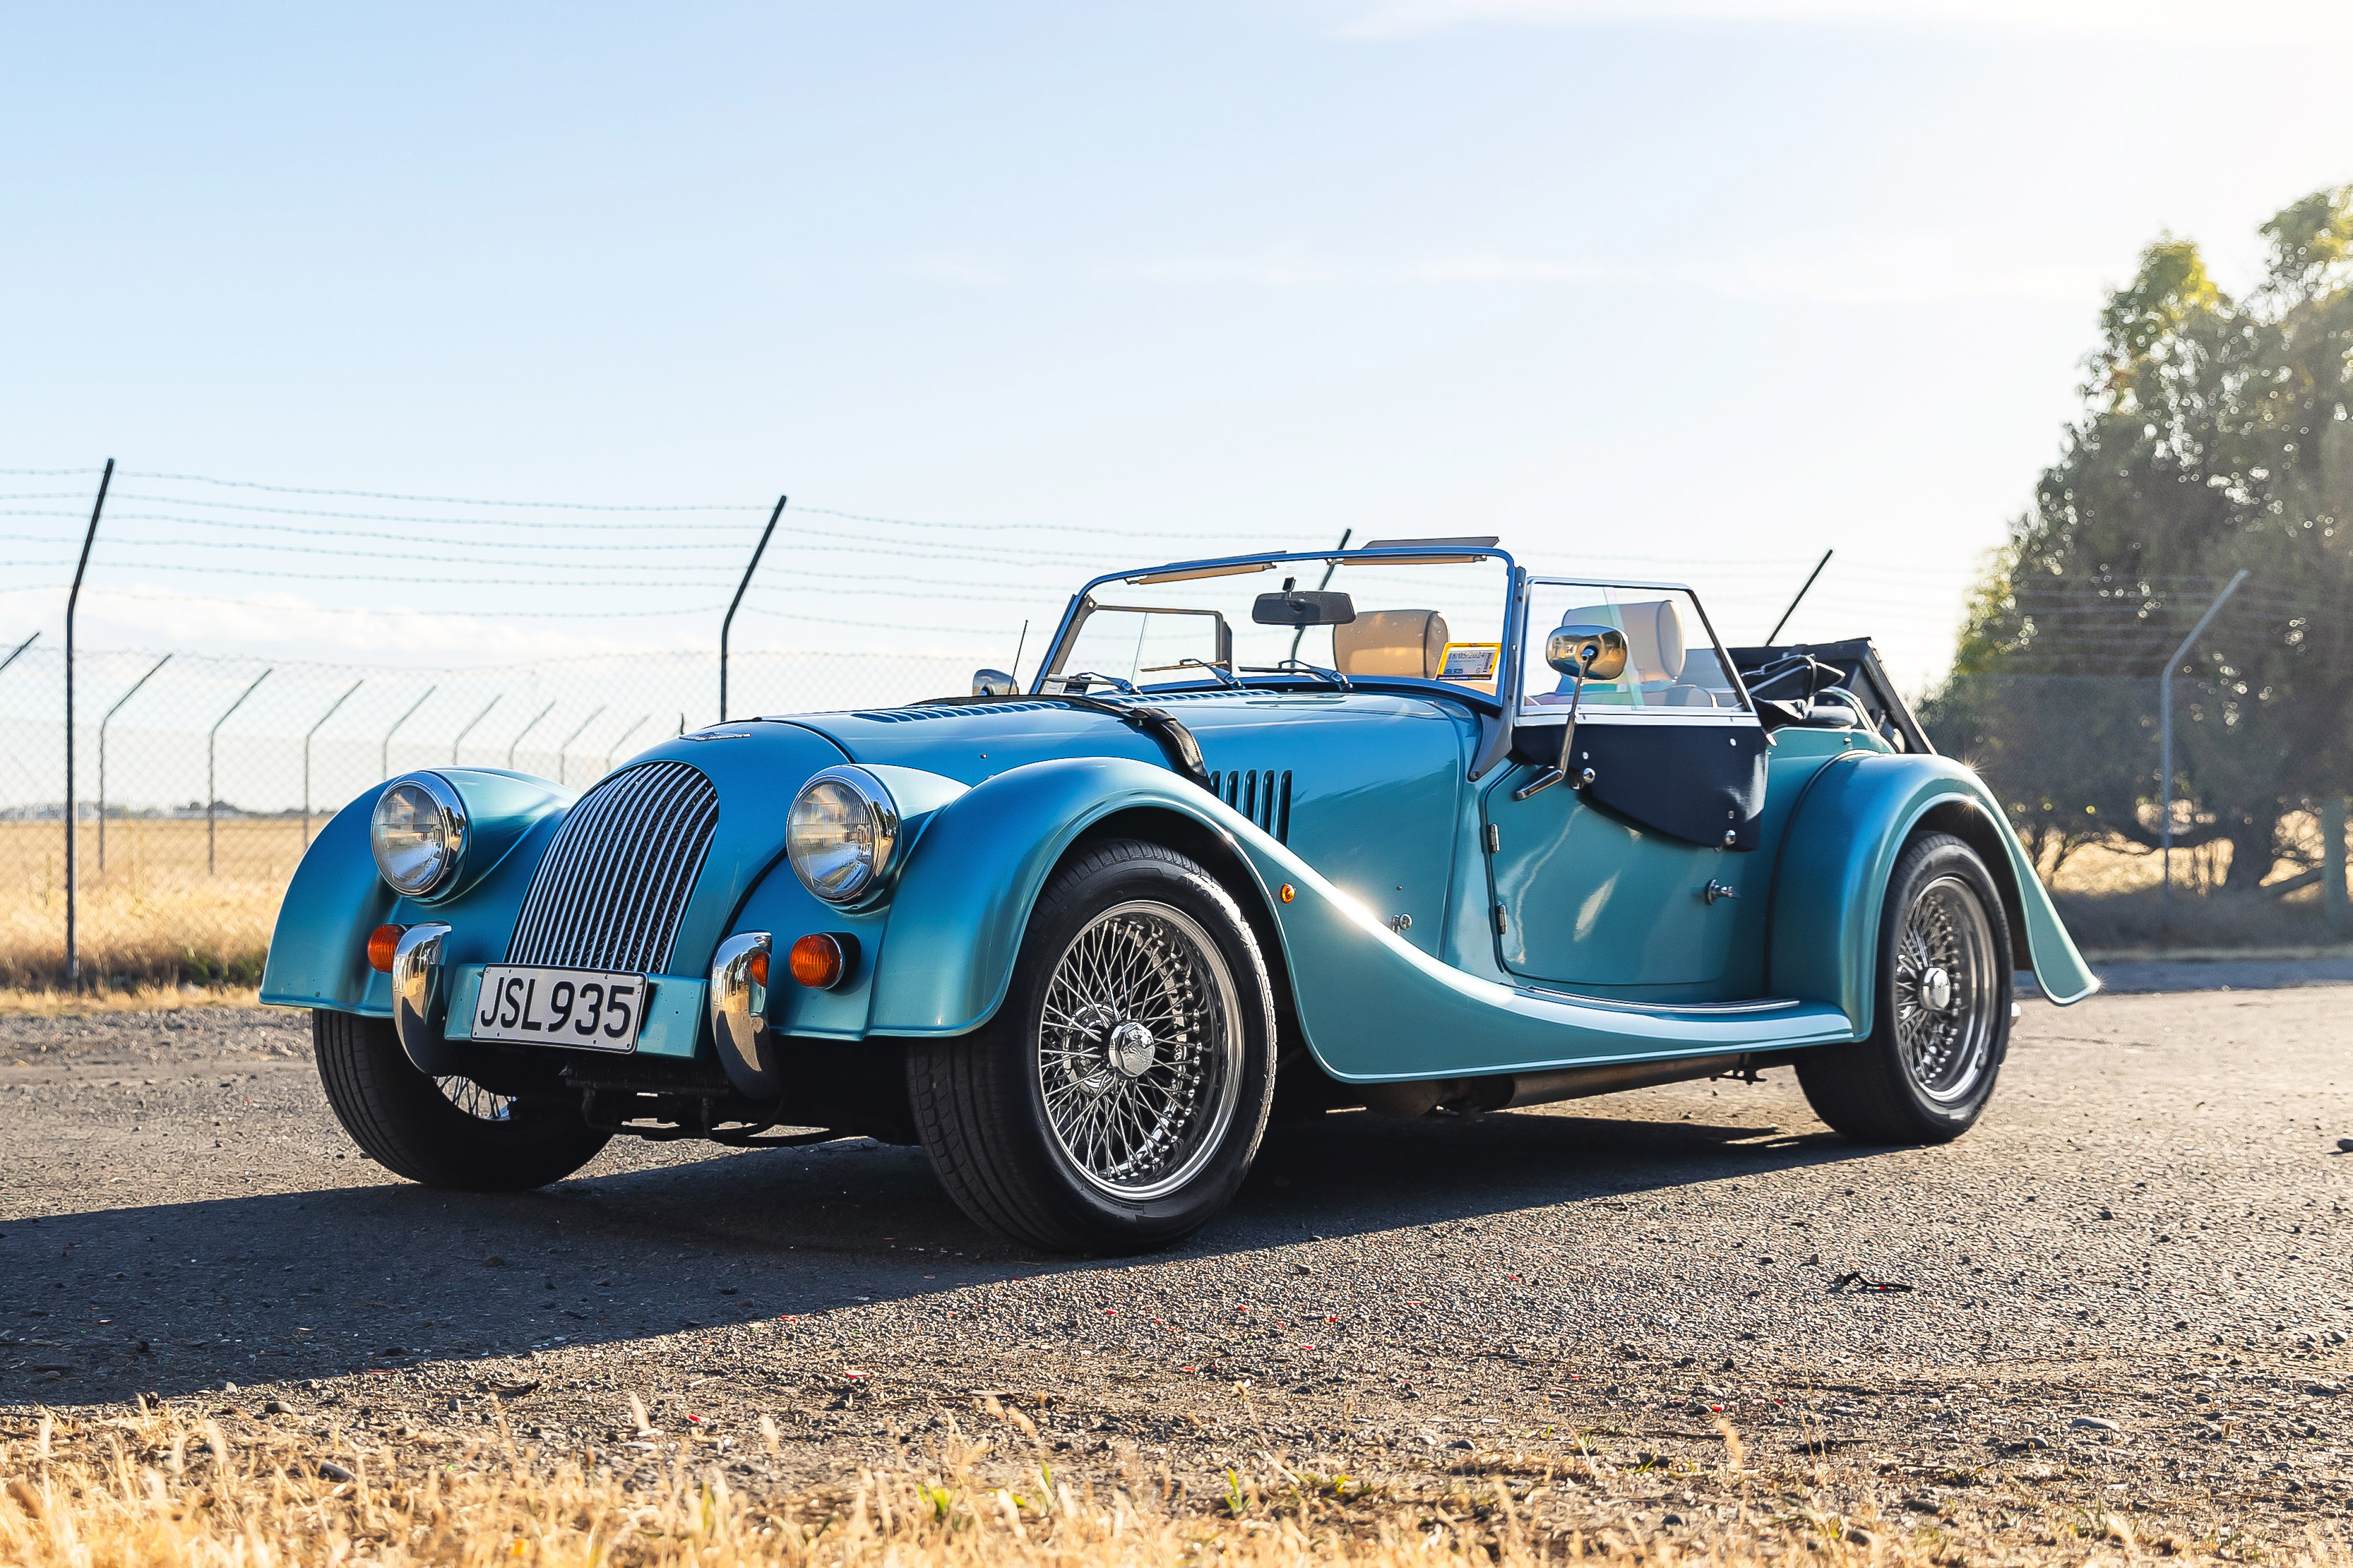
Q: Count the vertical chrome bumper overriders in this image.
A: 2